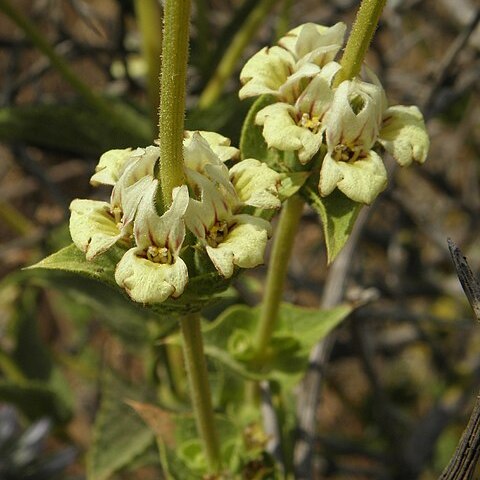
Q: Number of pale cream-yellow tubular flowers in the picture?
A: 11